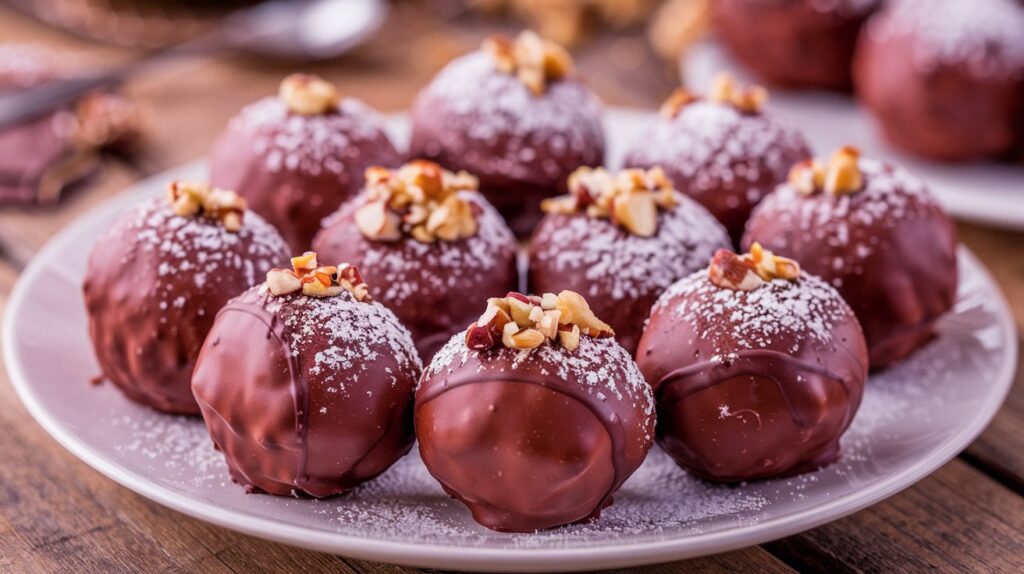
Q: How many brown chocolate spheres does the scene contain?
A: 12